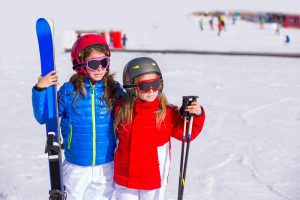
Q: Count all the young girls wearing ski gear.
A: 2